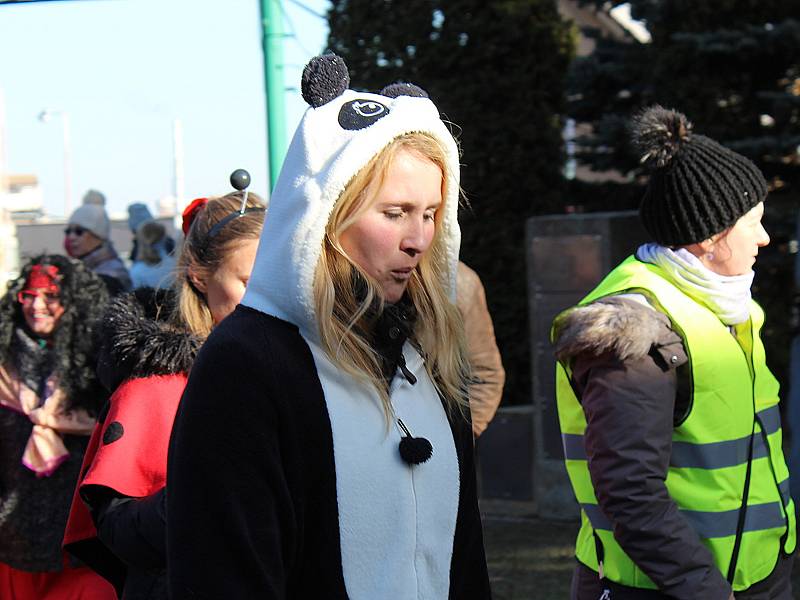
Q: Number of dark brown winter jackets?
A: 1